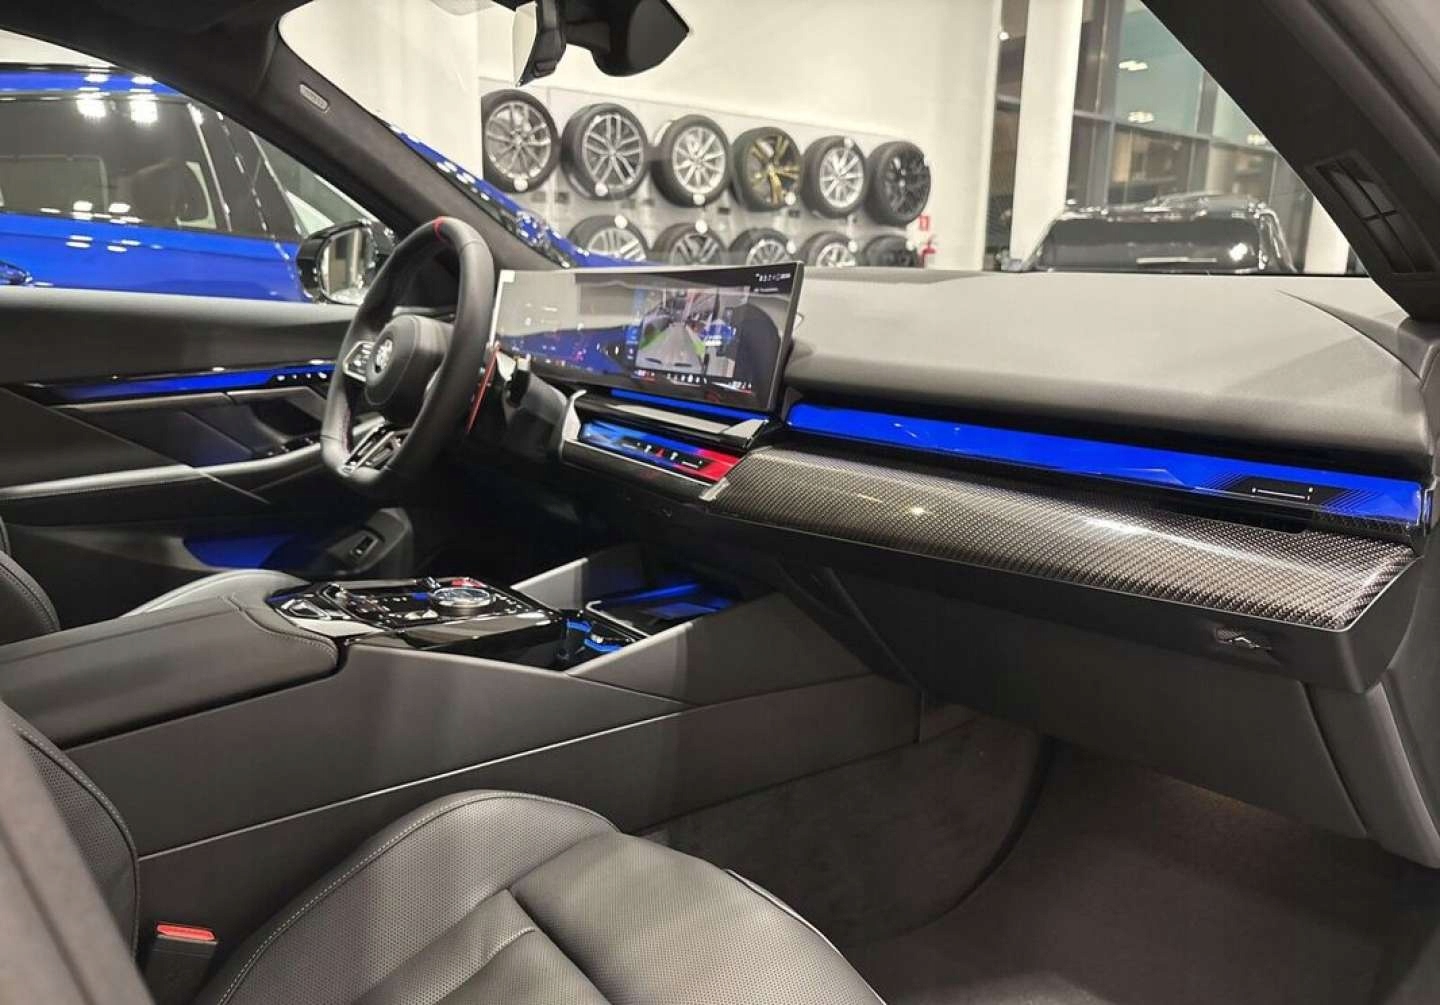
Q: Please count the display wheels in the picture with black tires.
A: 11